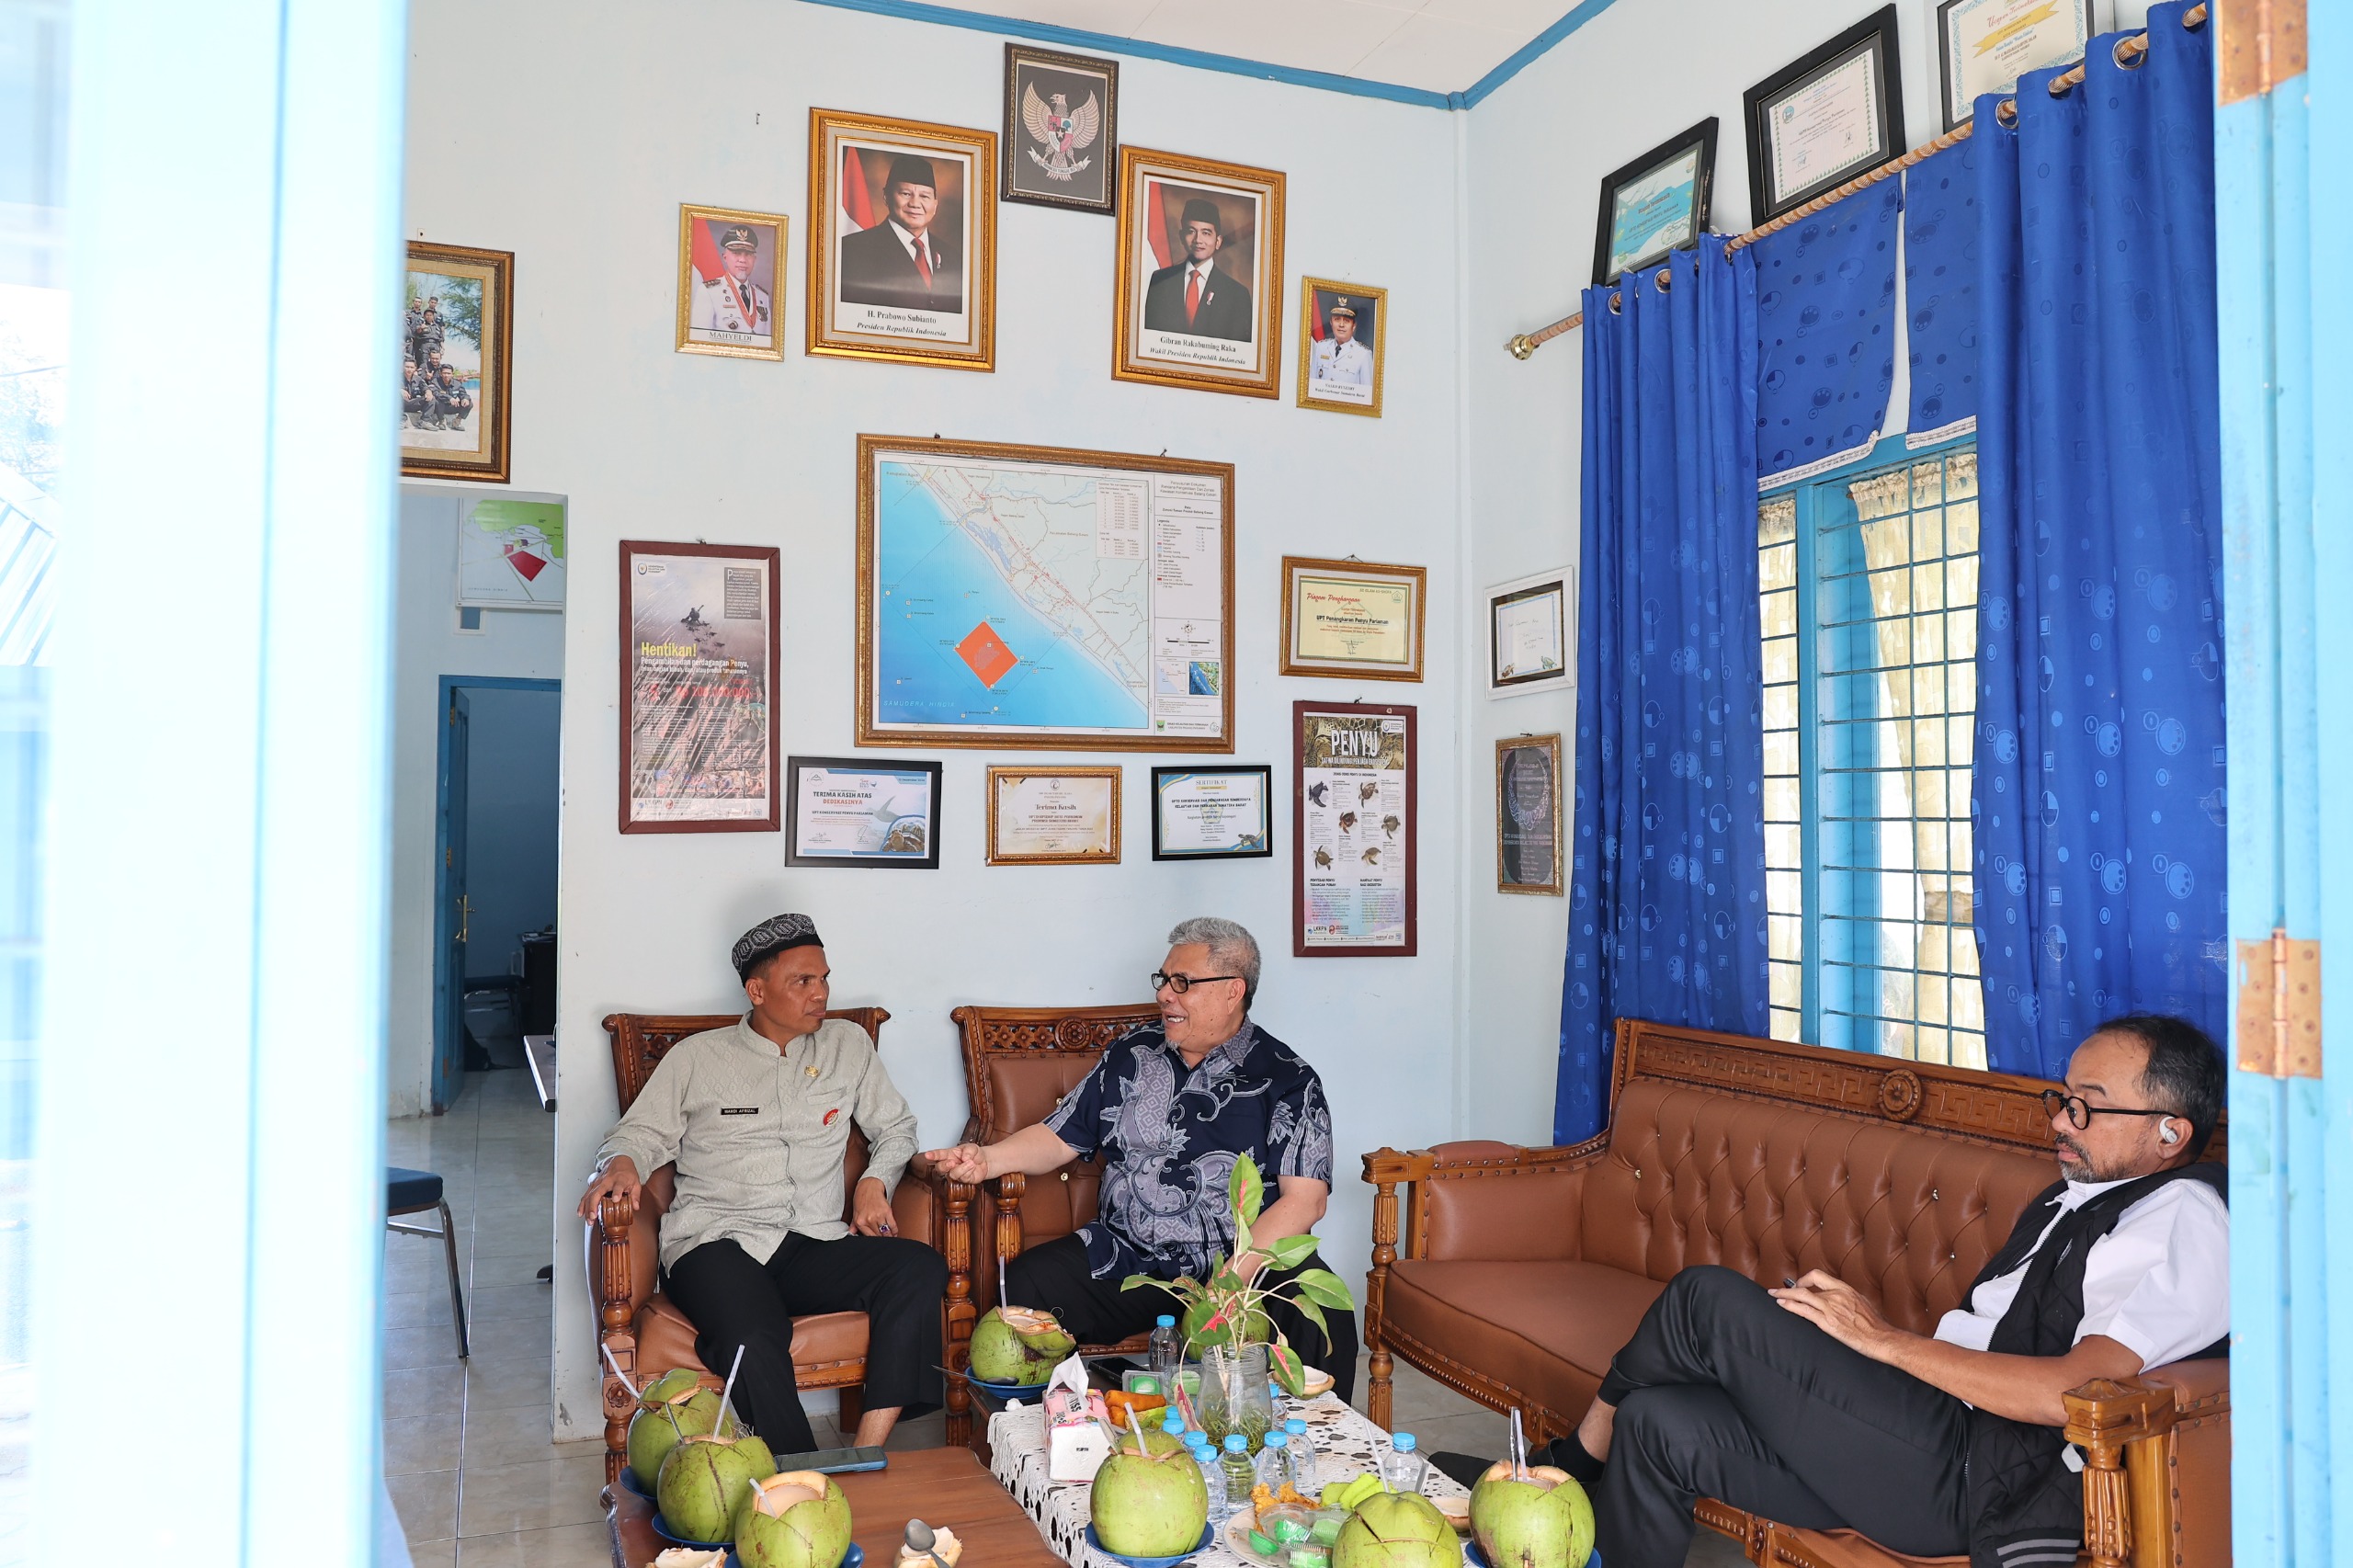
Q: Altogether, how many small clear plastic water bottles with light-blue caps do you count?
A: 10